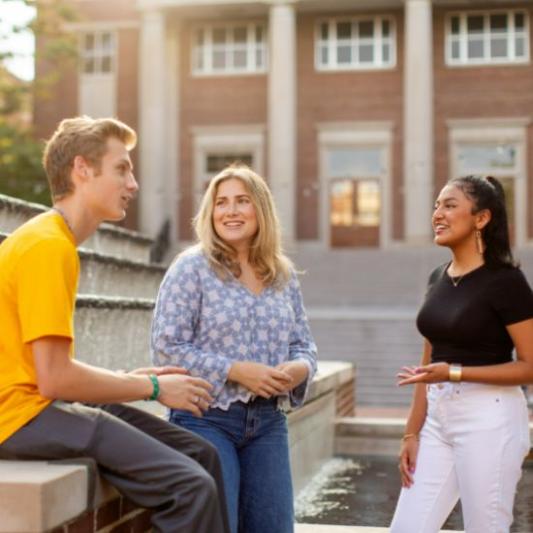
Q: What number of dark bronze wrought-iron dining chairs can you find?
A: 0